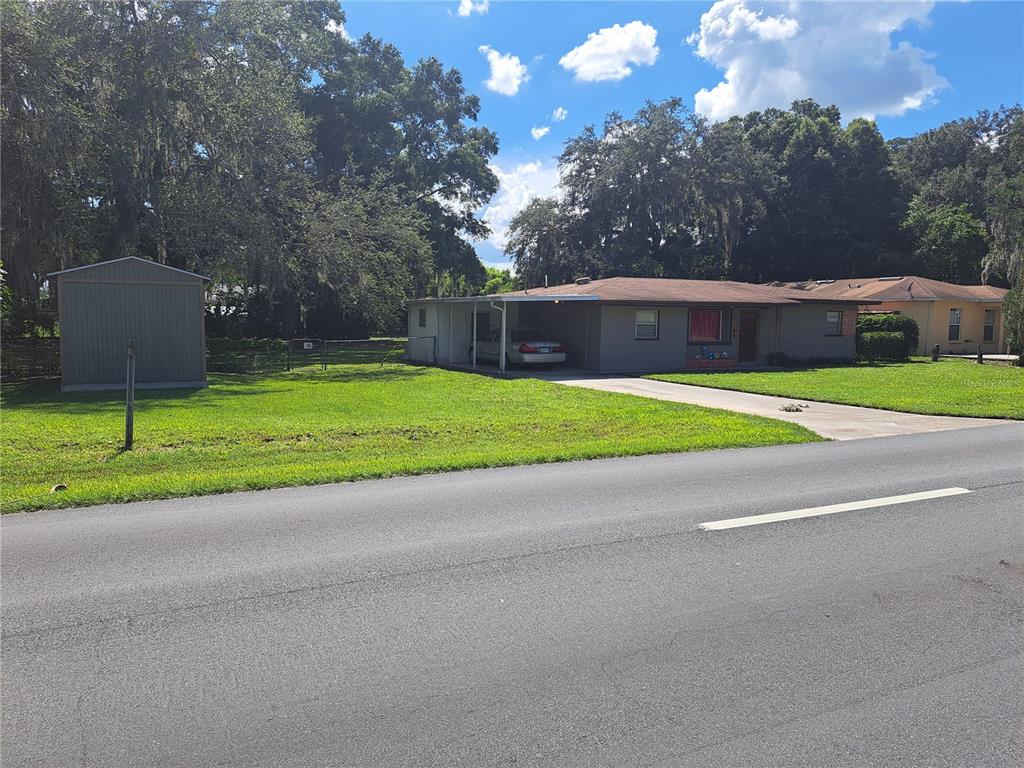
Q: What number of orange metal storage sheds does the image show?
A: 0